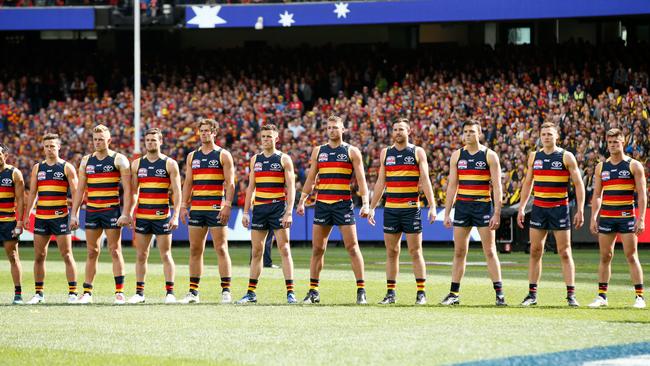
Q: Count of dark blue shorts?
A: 11